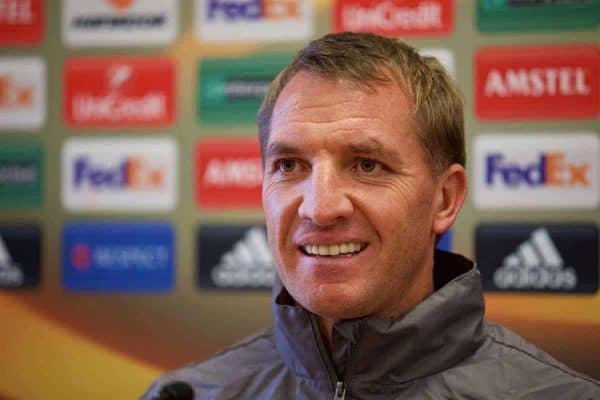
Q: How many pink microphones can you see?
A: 0